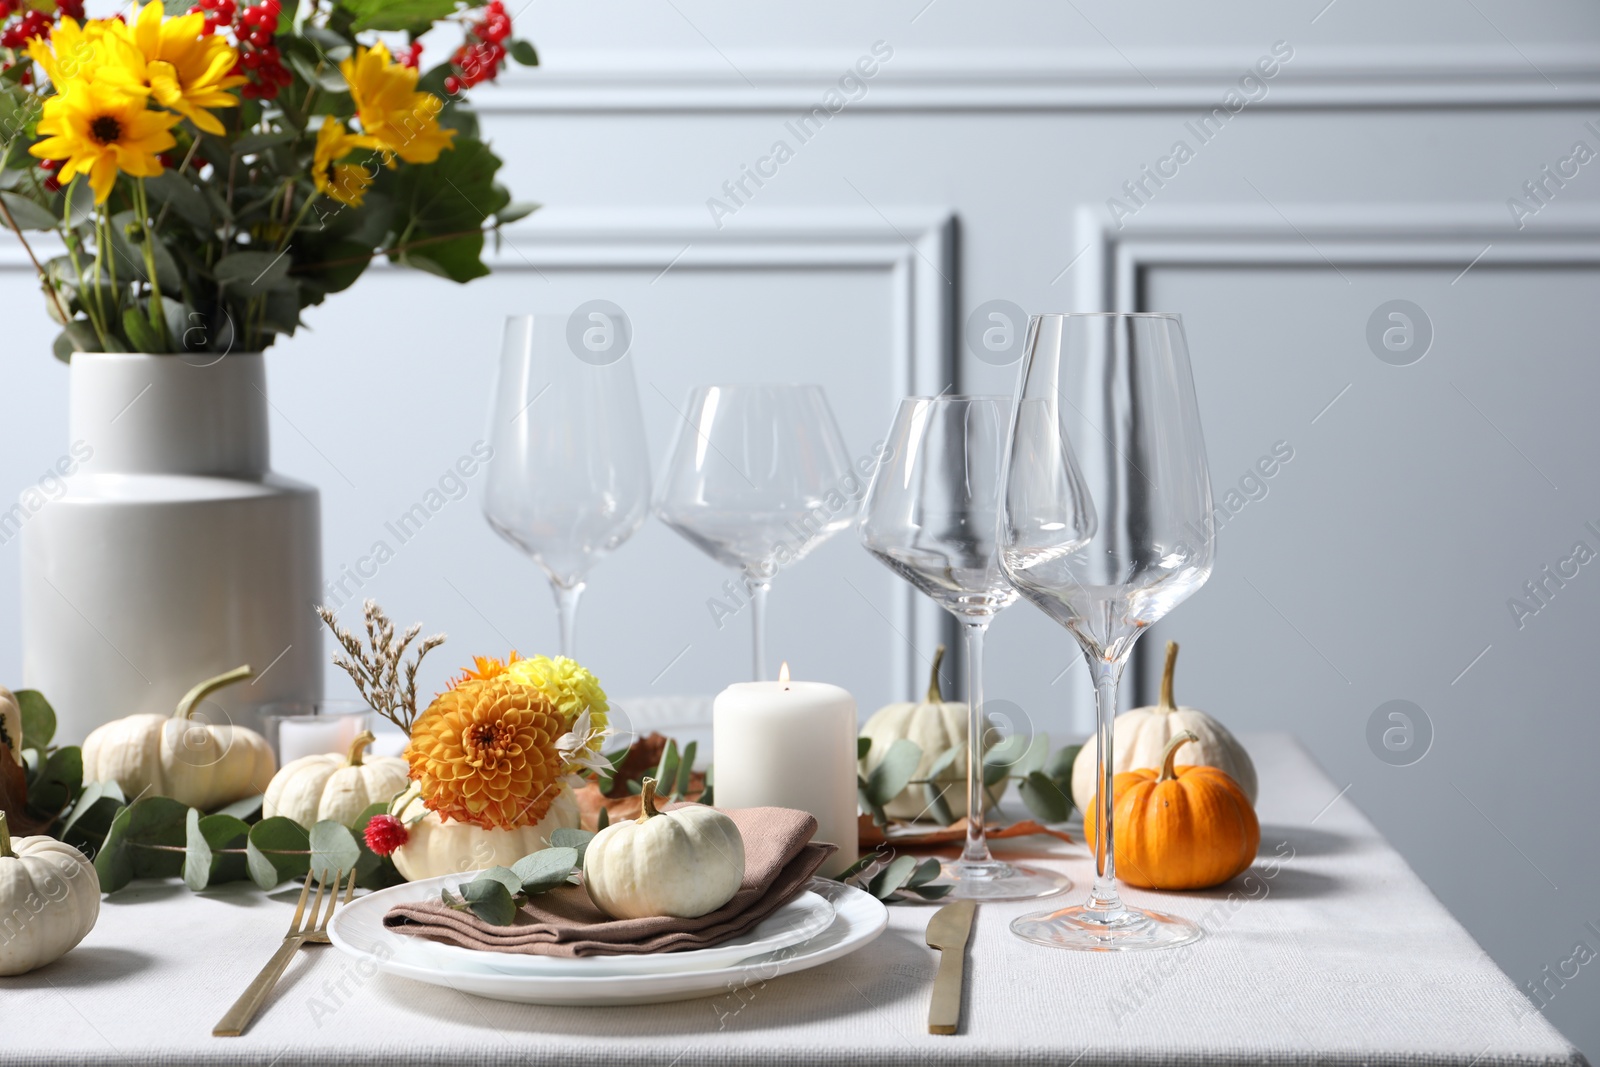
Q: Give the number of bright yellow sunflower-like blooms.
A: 5